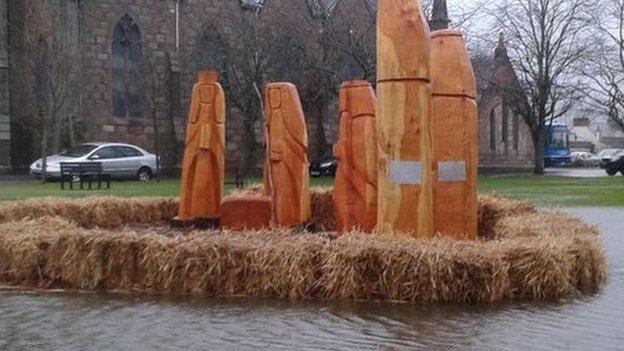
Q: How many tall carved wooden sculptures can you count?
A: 5